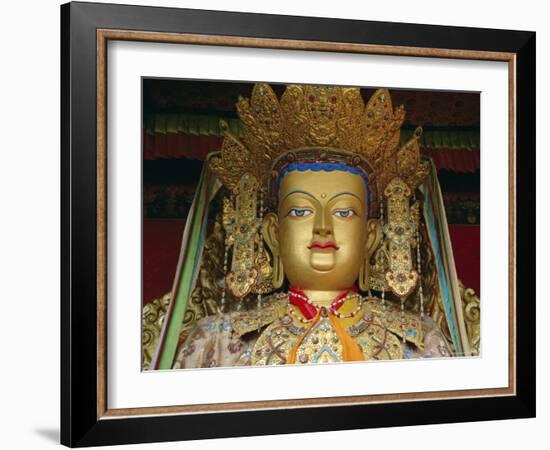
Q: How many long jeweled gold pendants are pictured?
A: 2